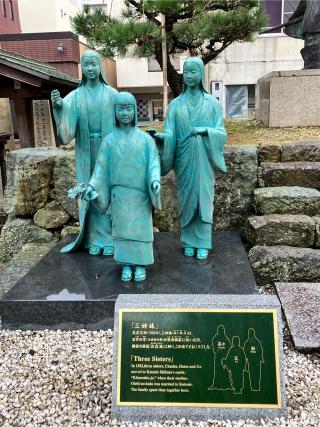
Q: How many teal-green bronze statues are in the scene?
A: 3